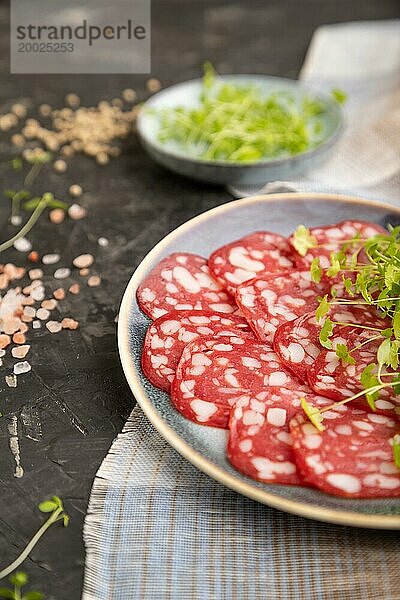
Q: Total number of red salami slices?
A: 10